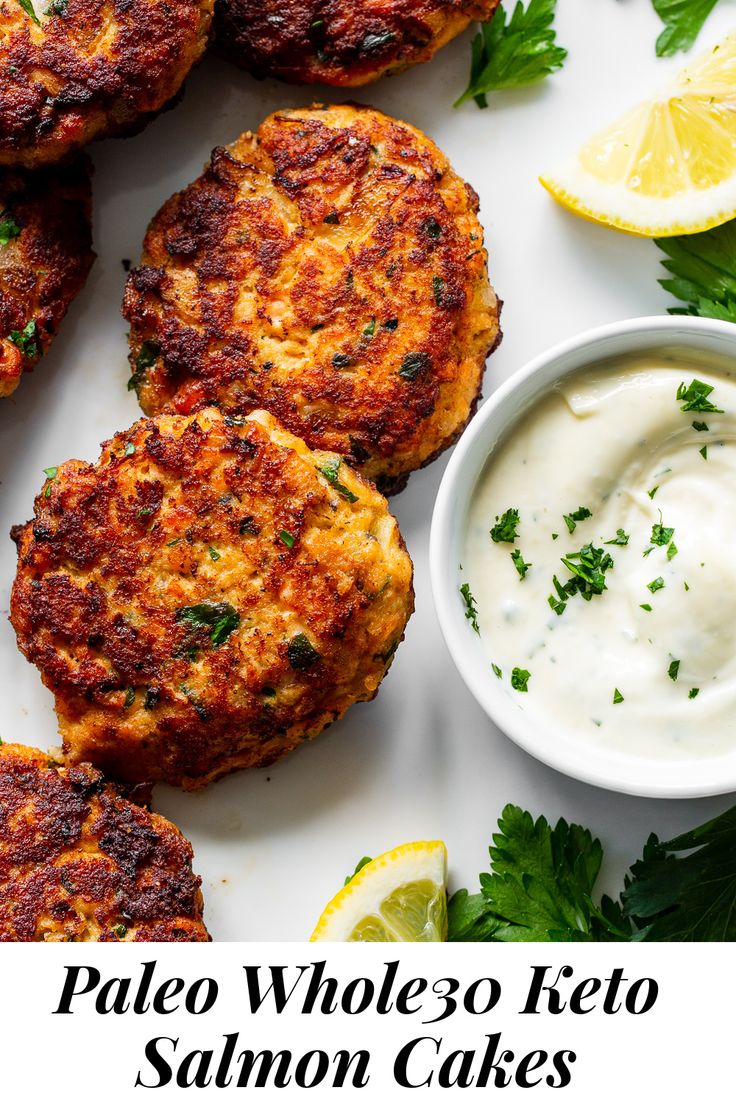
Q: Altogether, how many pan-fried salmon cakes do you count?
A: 6